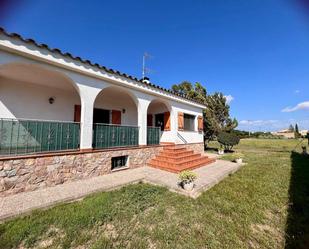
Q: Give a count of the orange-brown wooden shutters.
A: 6